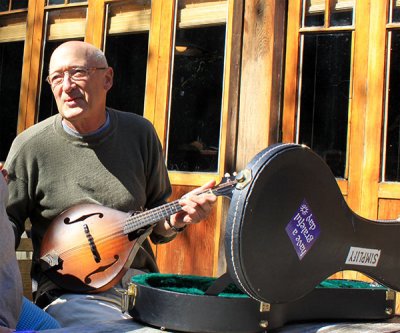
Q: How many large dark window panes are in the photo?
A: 6